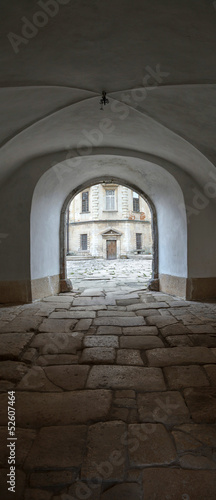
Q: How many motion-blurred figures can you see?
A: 0